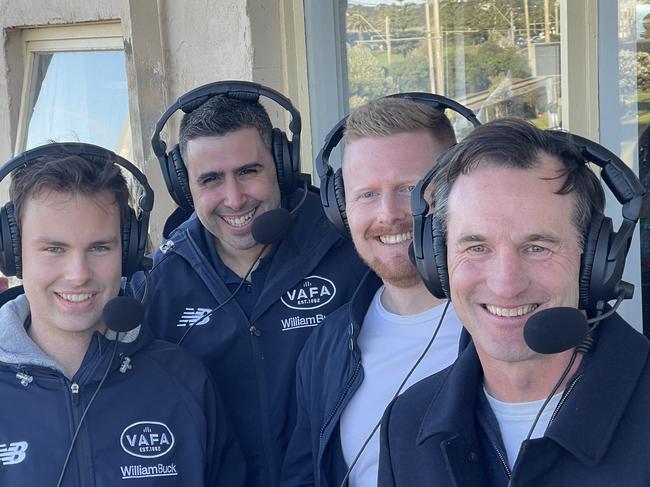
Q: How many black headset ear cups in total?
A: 7